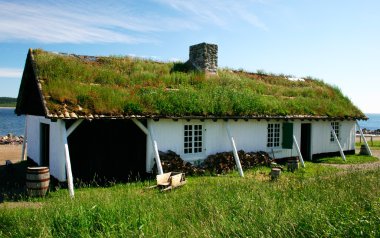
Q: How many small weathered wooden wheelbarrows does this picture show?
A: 1